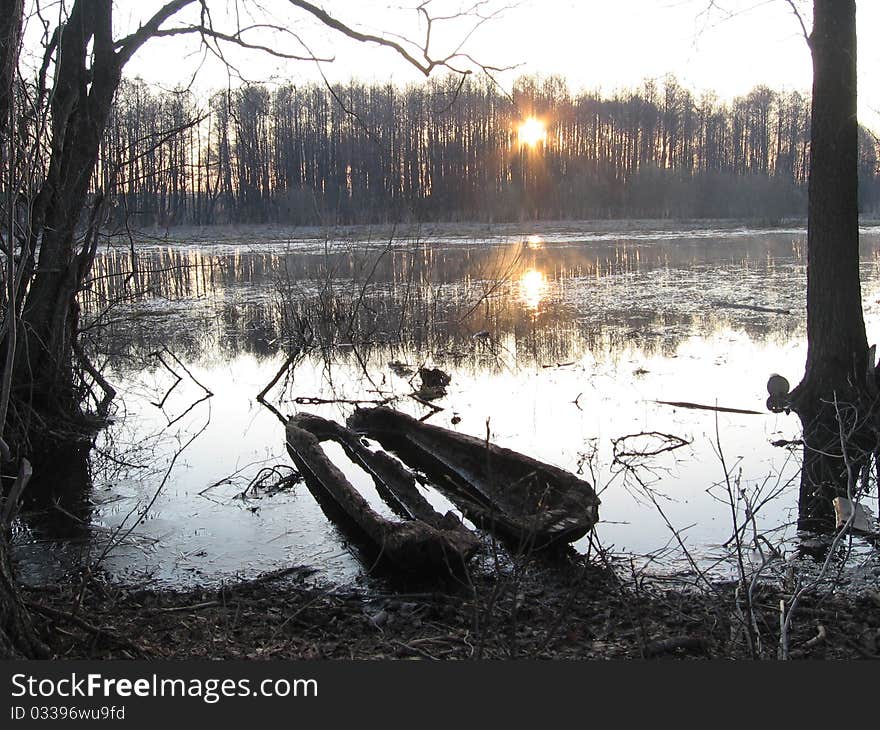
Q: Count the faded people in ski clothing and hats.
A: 0